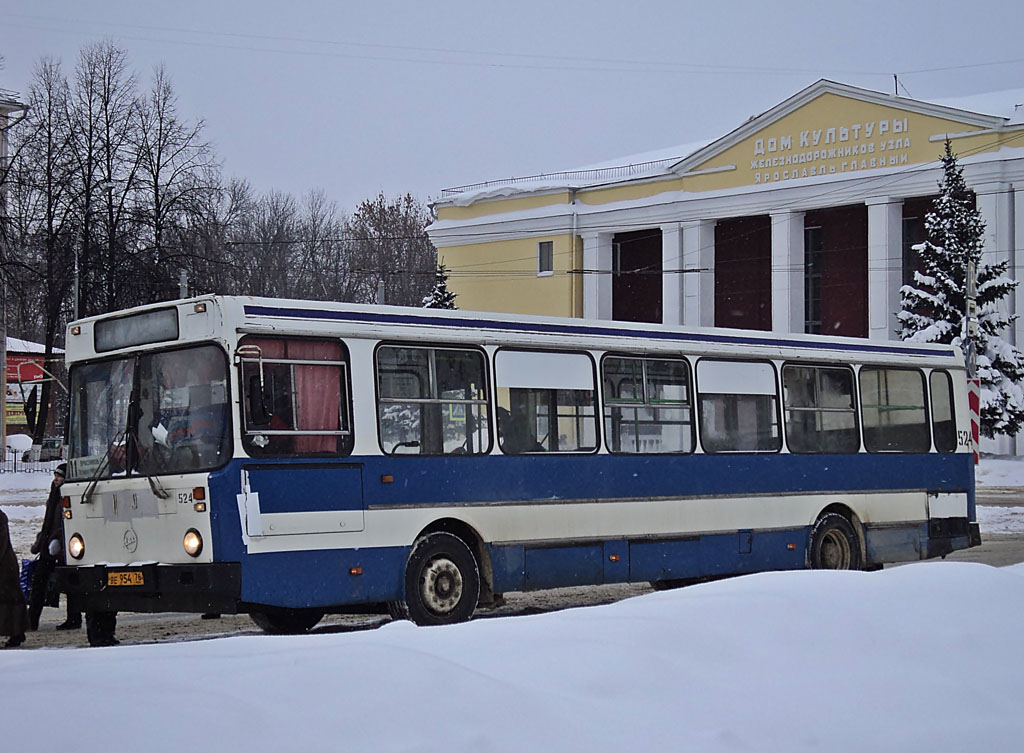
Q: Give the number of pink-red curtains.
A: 1